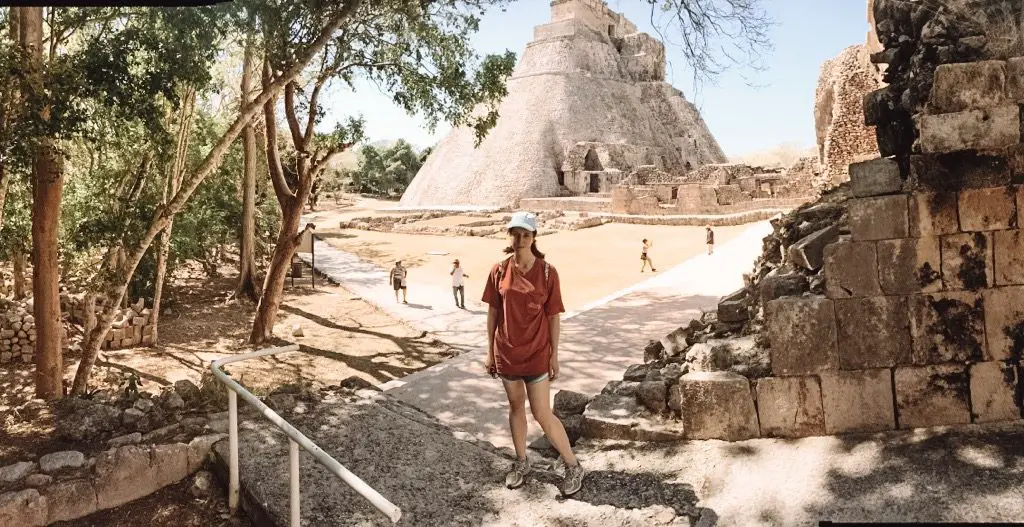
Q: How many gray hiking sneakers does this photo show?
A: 2